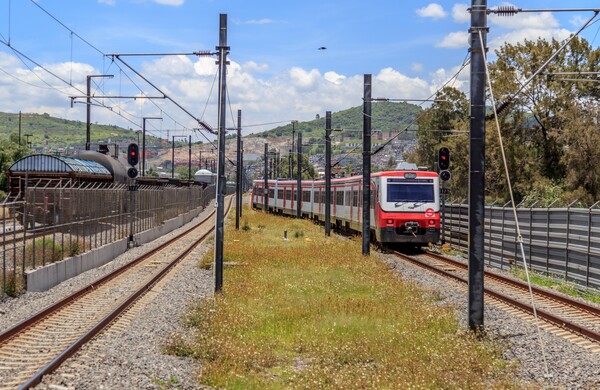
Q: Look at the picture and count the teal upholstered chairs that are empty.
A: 0